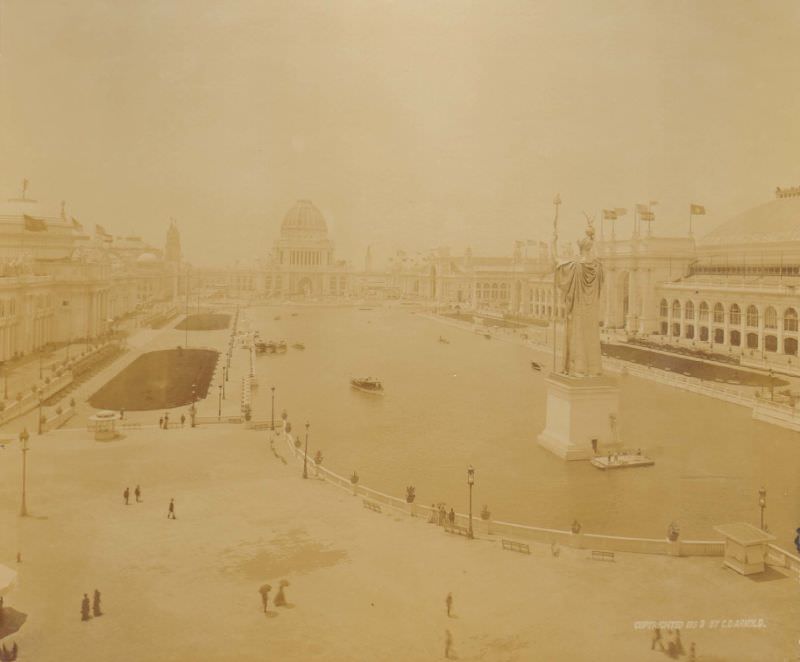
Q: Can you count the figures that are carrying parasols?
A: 2